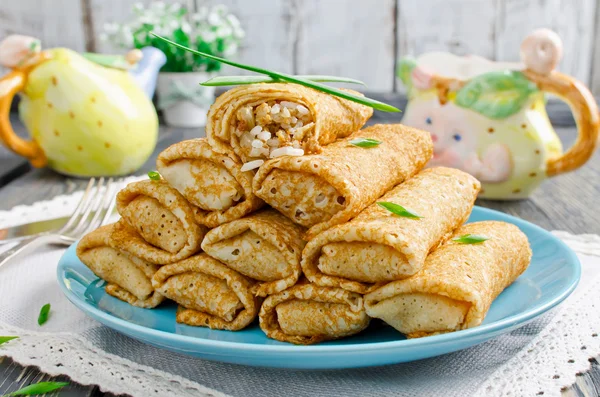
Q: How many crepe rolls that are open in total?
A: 1